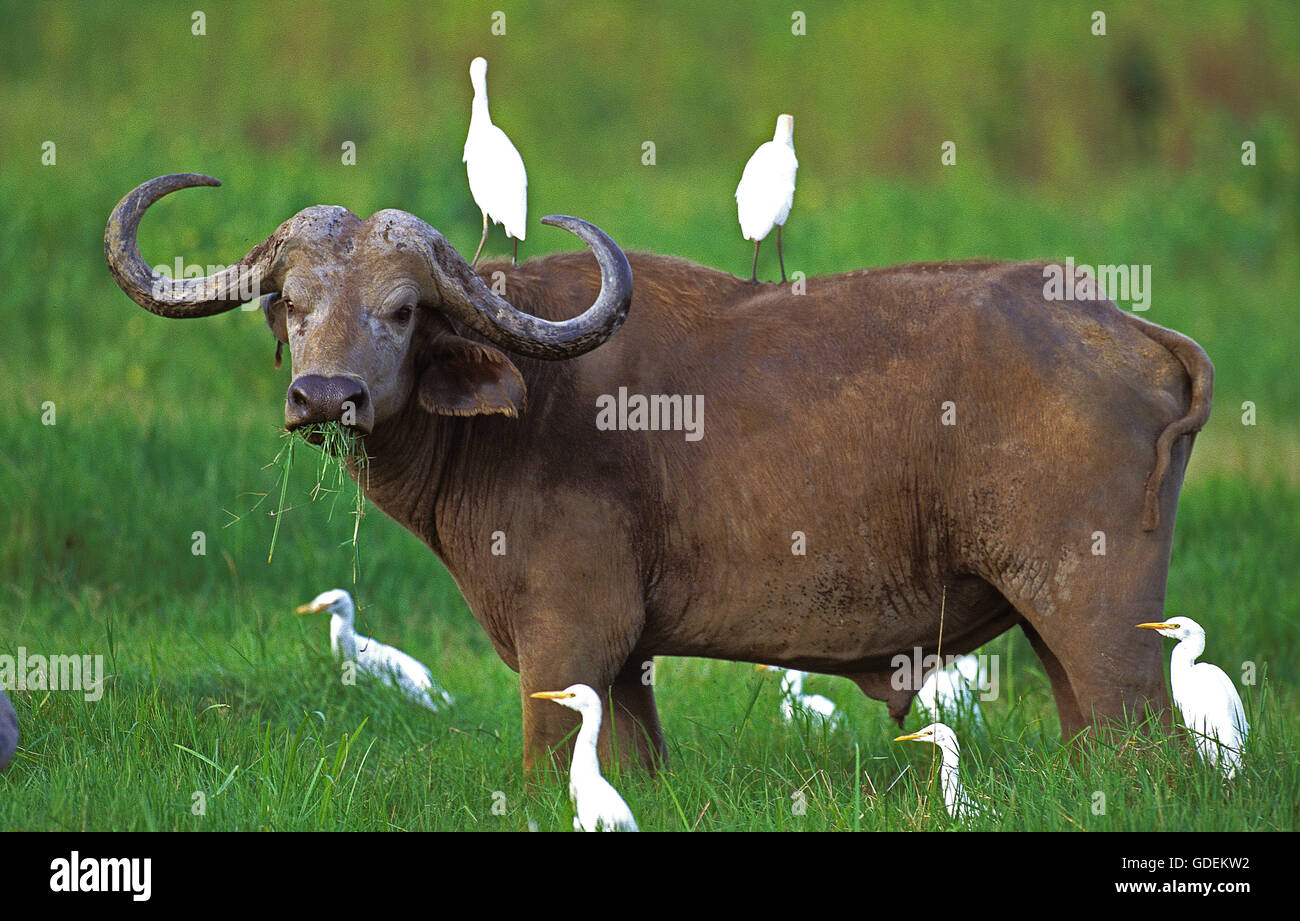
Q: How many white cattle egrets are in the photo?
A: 8